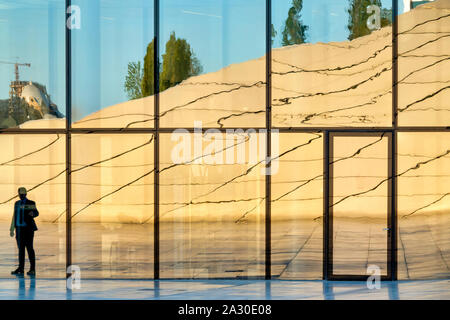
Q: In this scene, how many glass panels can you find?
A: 11